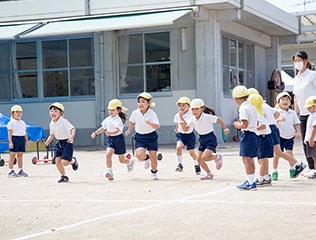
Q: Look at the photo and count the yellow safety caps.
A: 11